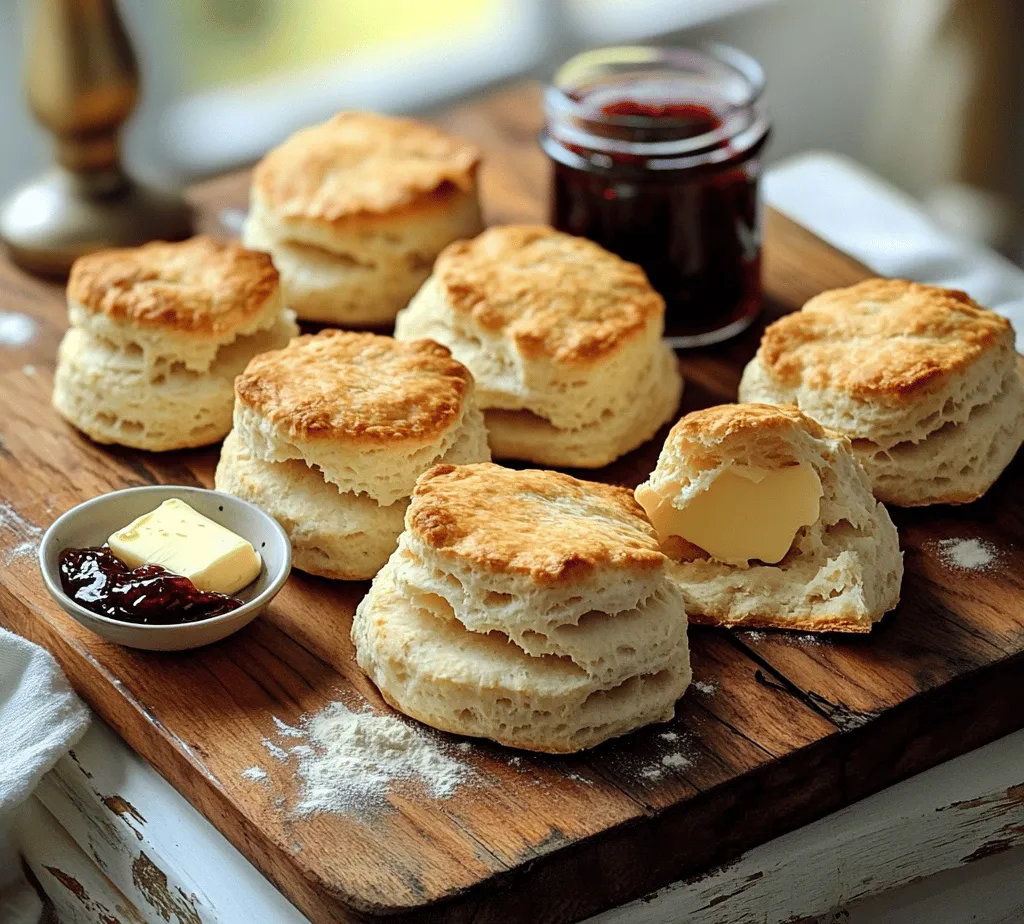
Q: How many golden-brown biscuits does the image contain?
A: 7